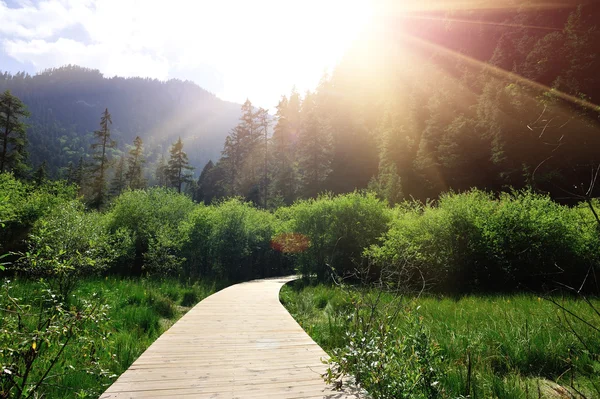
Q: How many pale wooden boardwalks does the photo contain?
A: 1